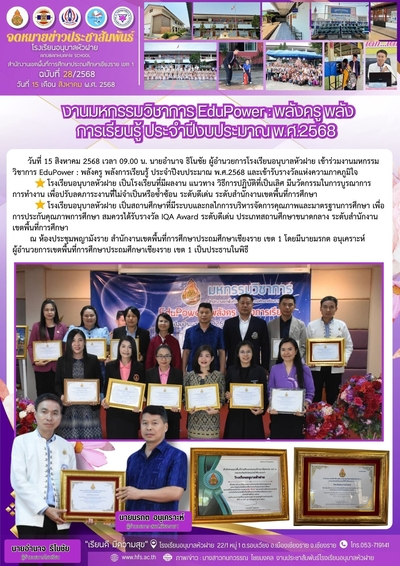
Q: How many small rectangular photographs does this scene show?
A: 10